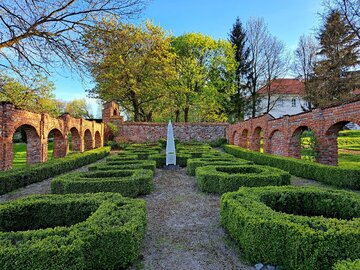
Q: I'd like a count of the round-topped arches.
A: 11